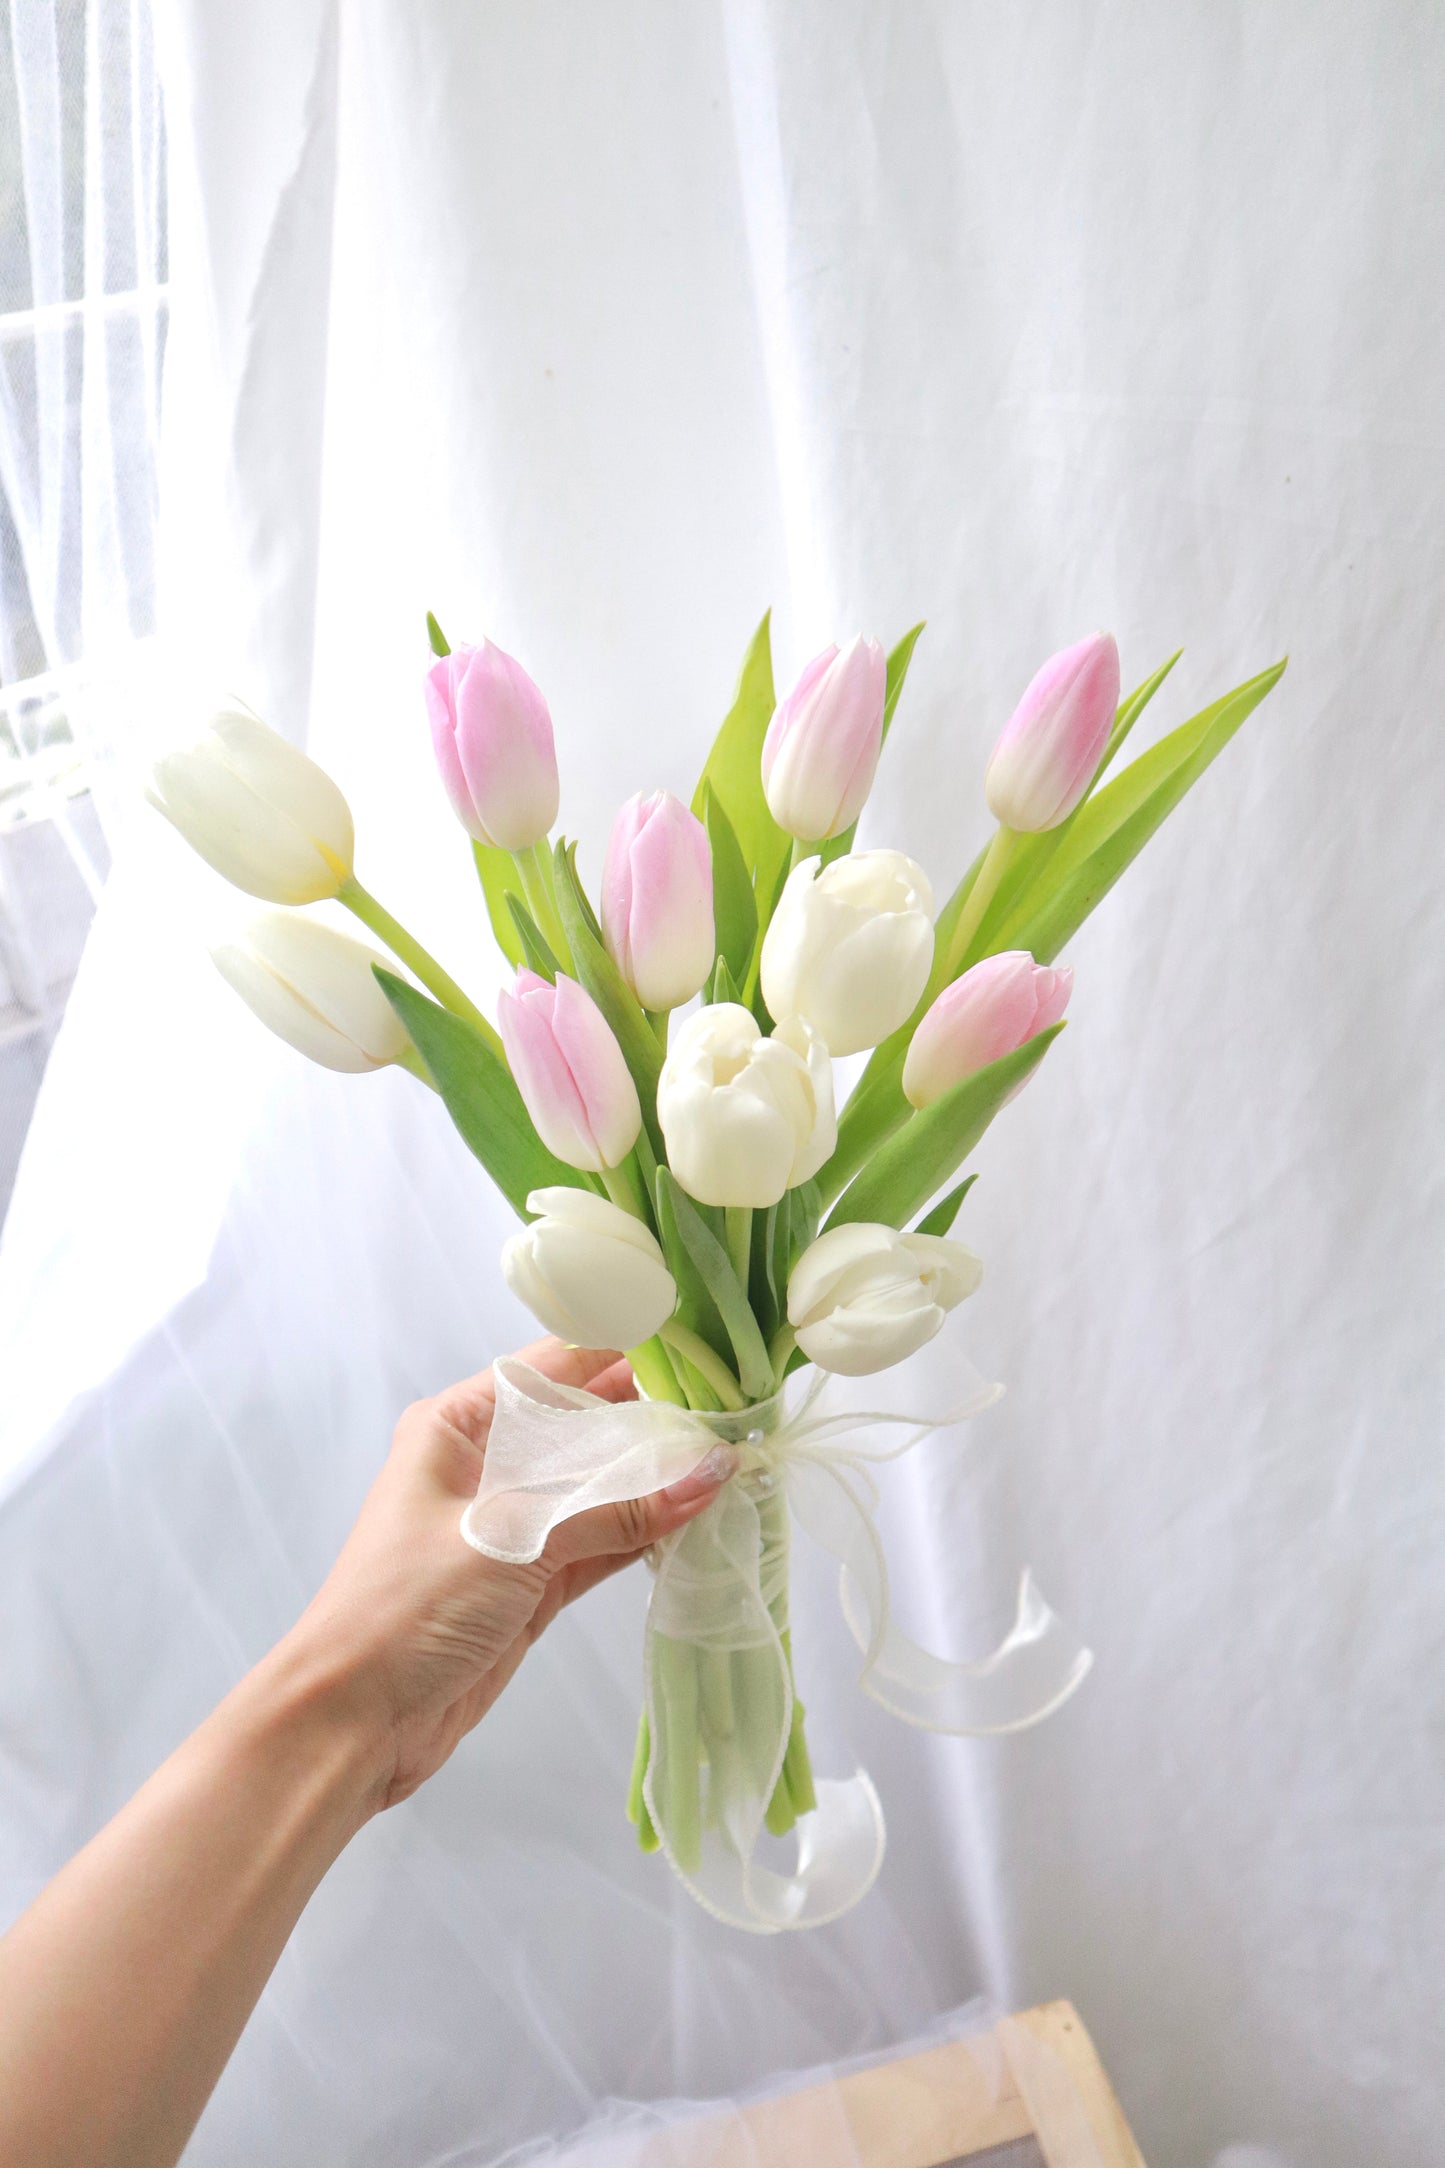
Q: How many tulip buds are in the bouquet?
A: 12